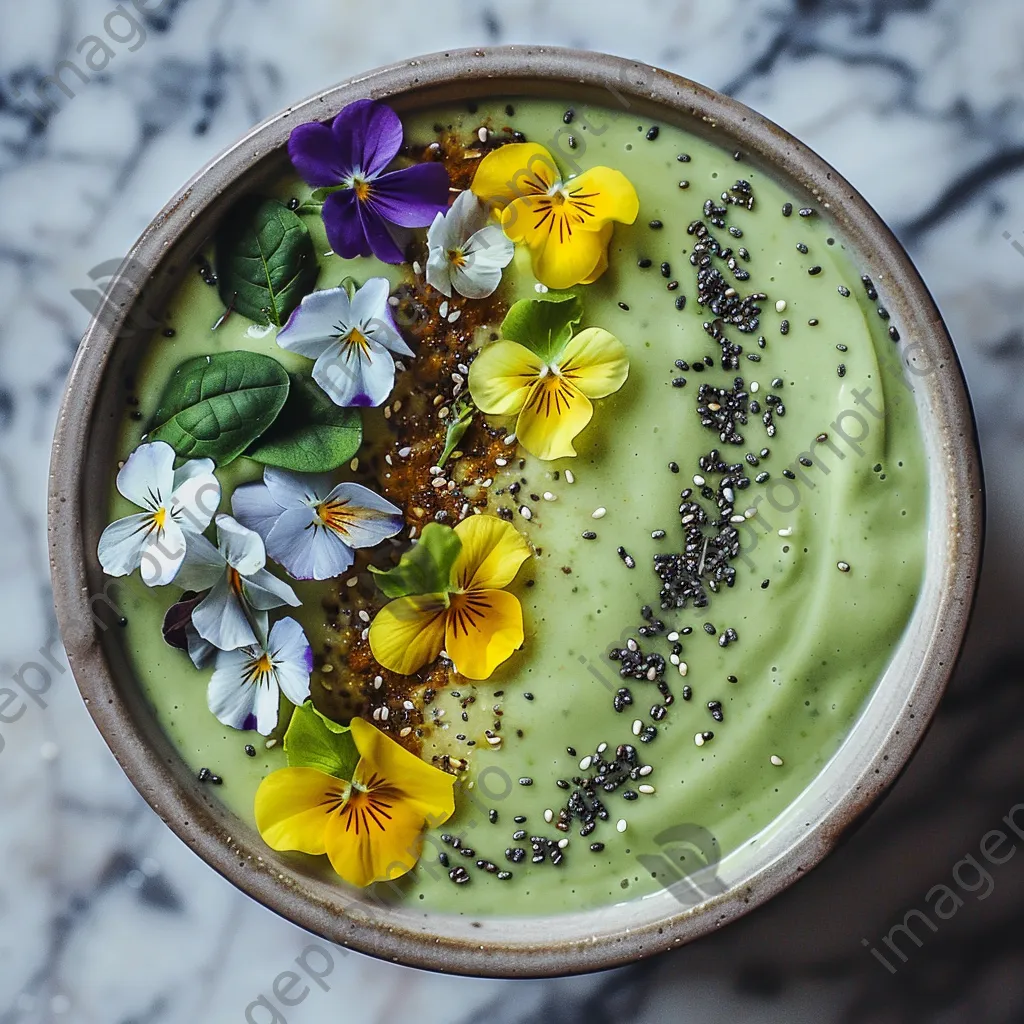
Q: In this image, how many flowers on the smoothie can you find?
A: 11